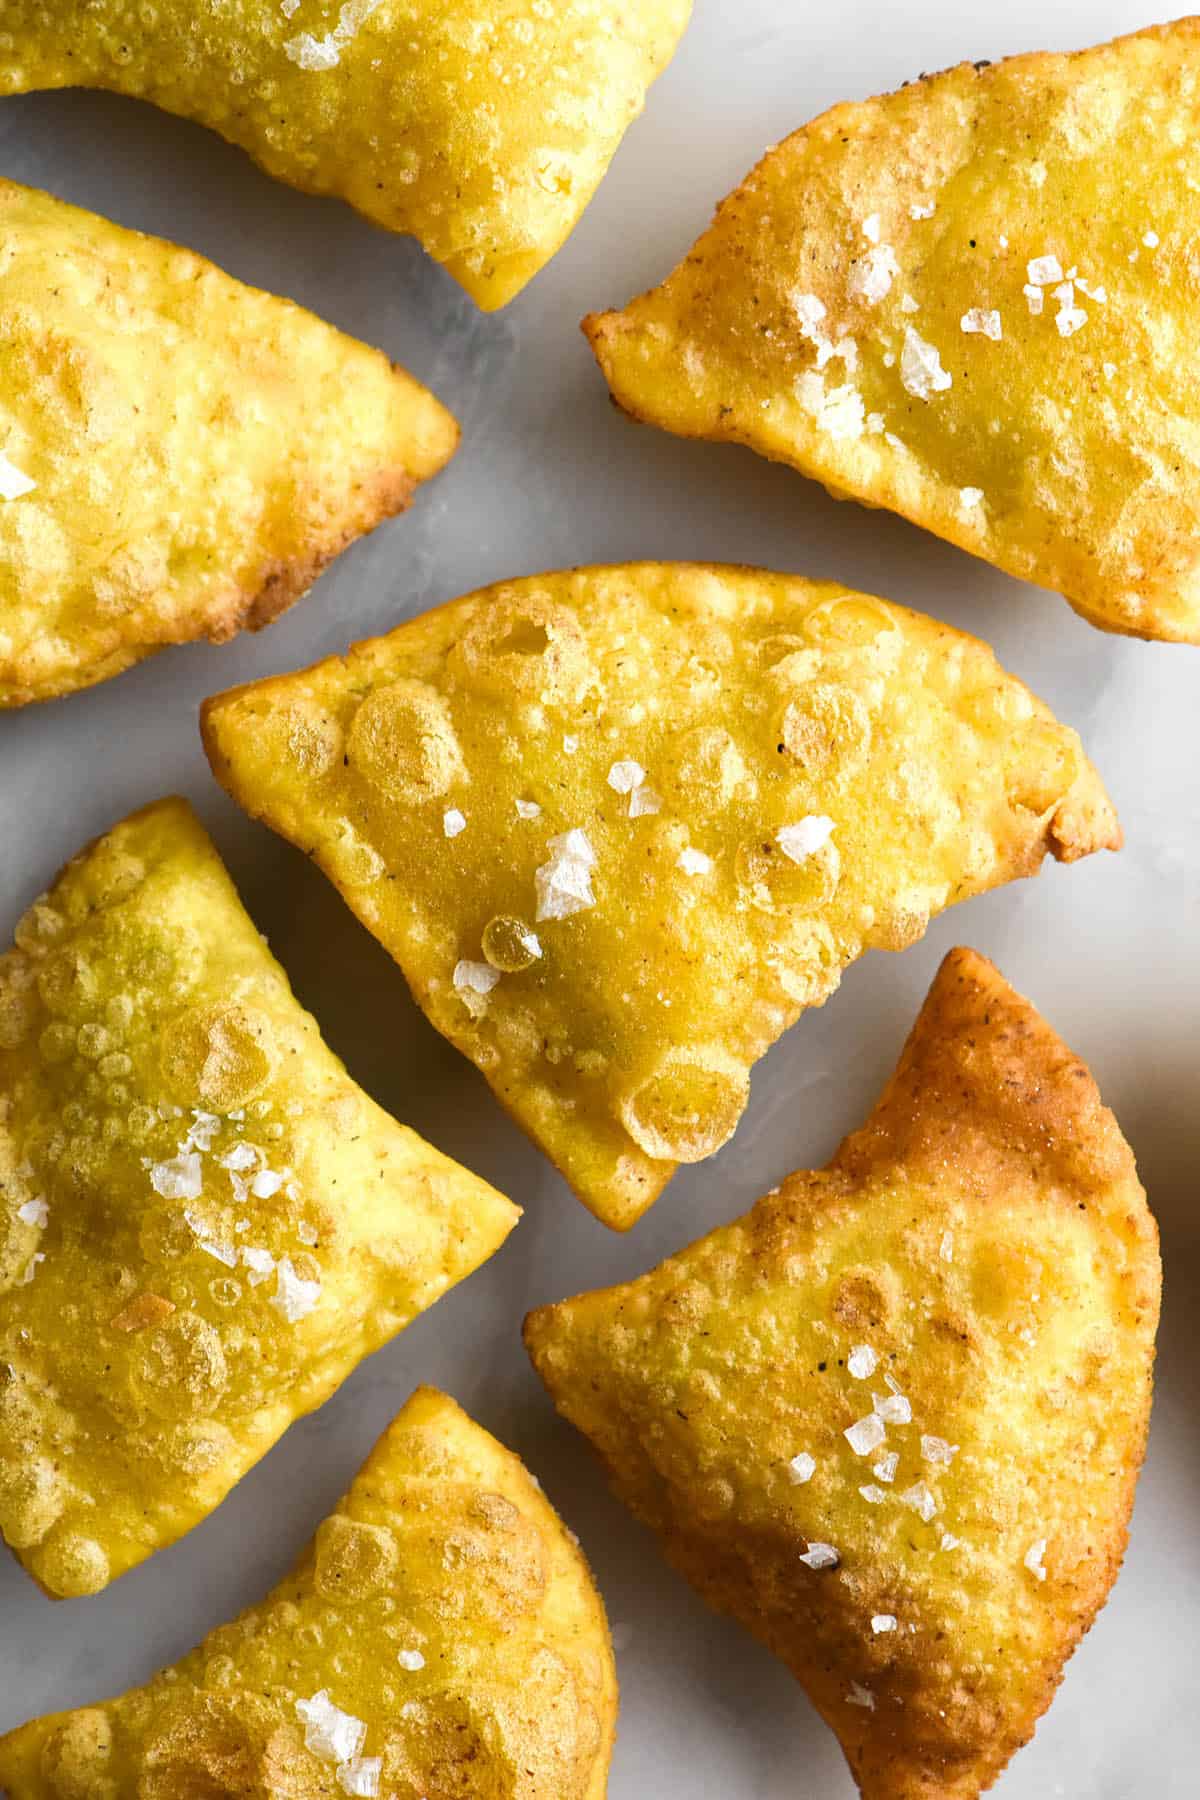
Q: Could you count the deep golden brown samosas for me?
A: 1